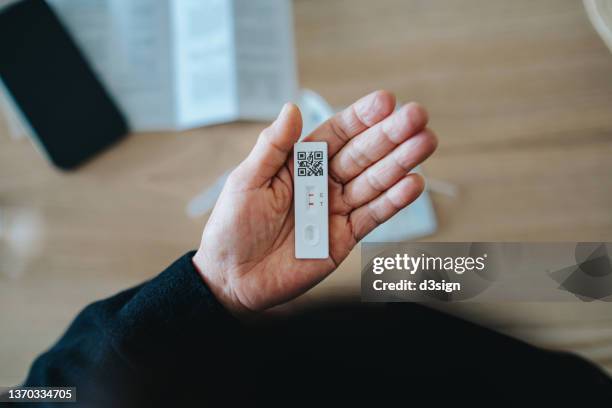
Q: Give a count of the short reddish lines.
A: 2